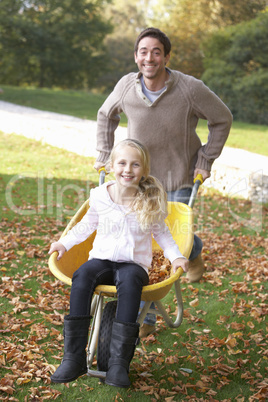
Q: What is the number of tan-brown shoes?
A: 2